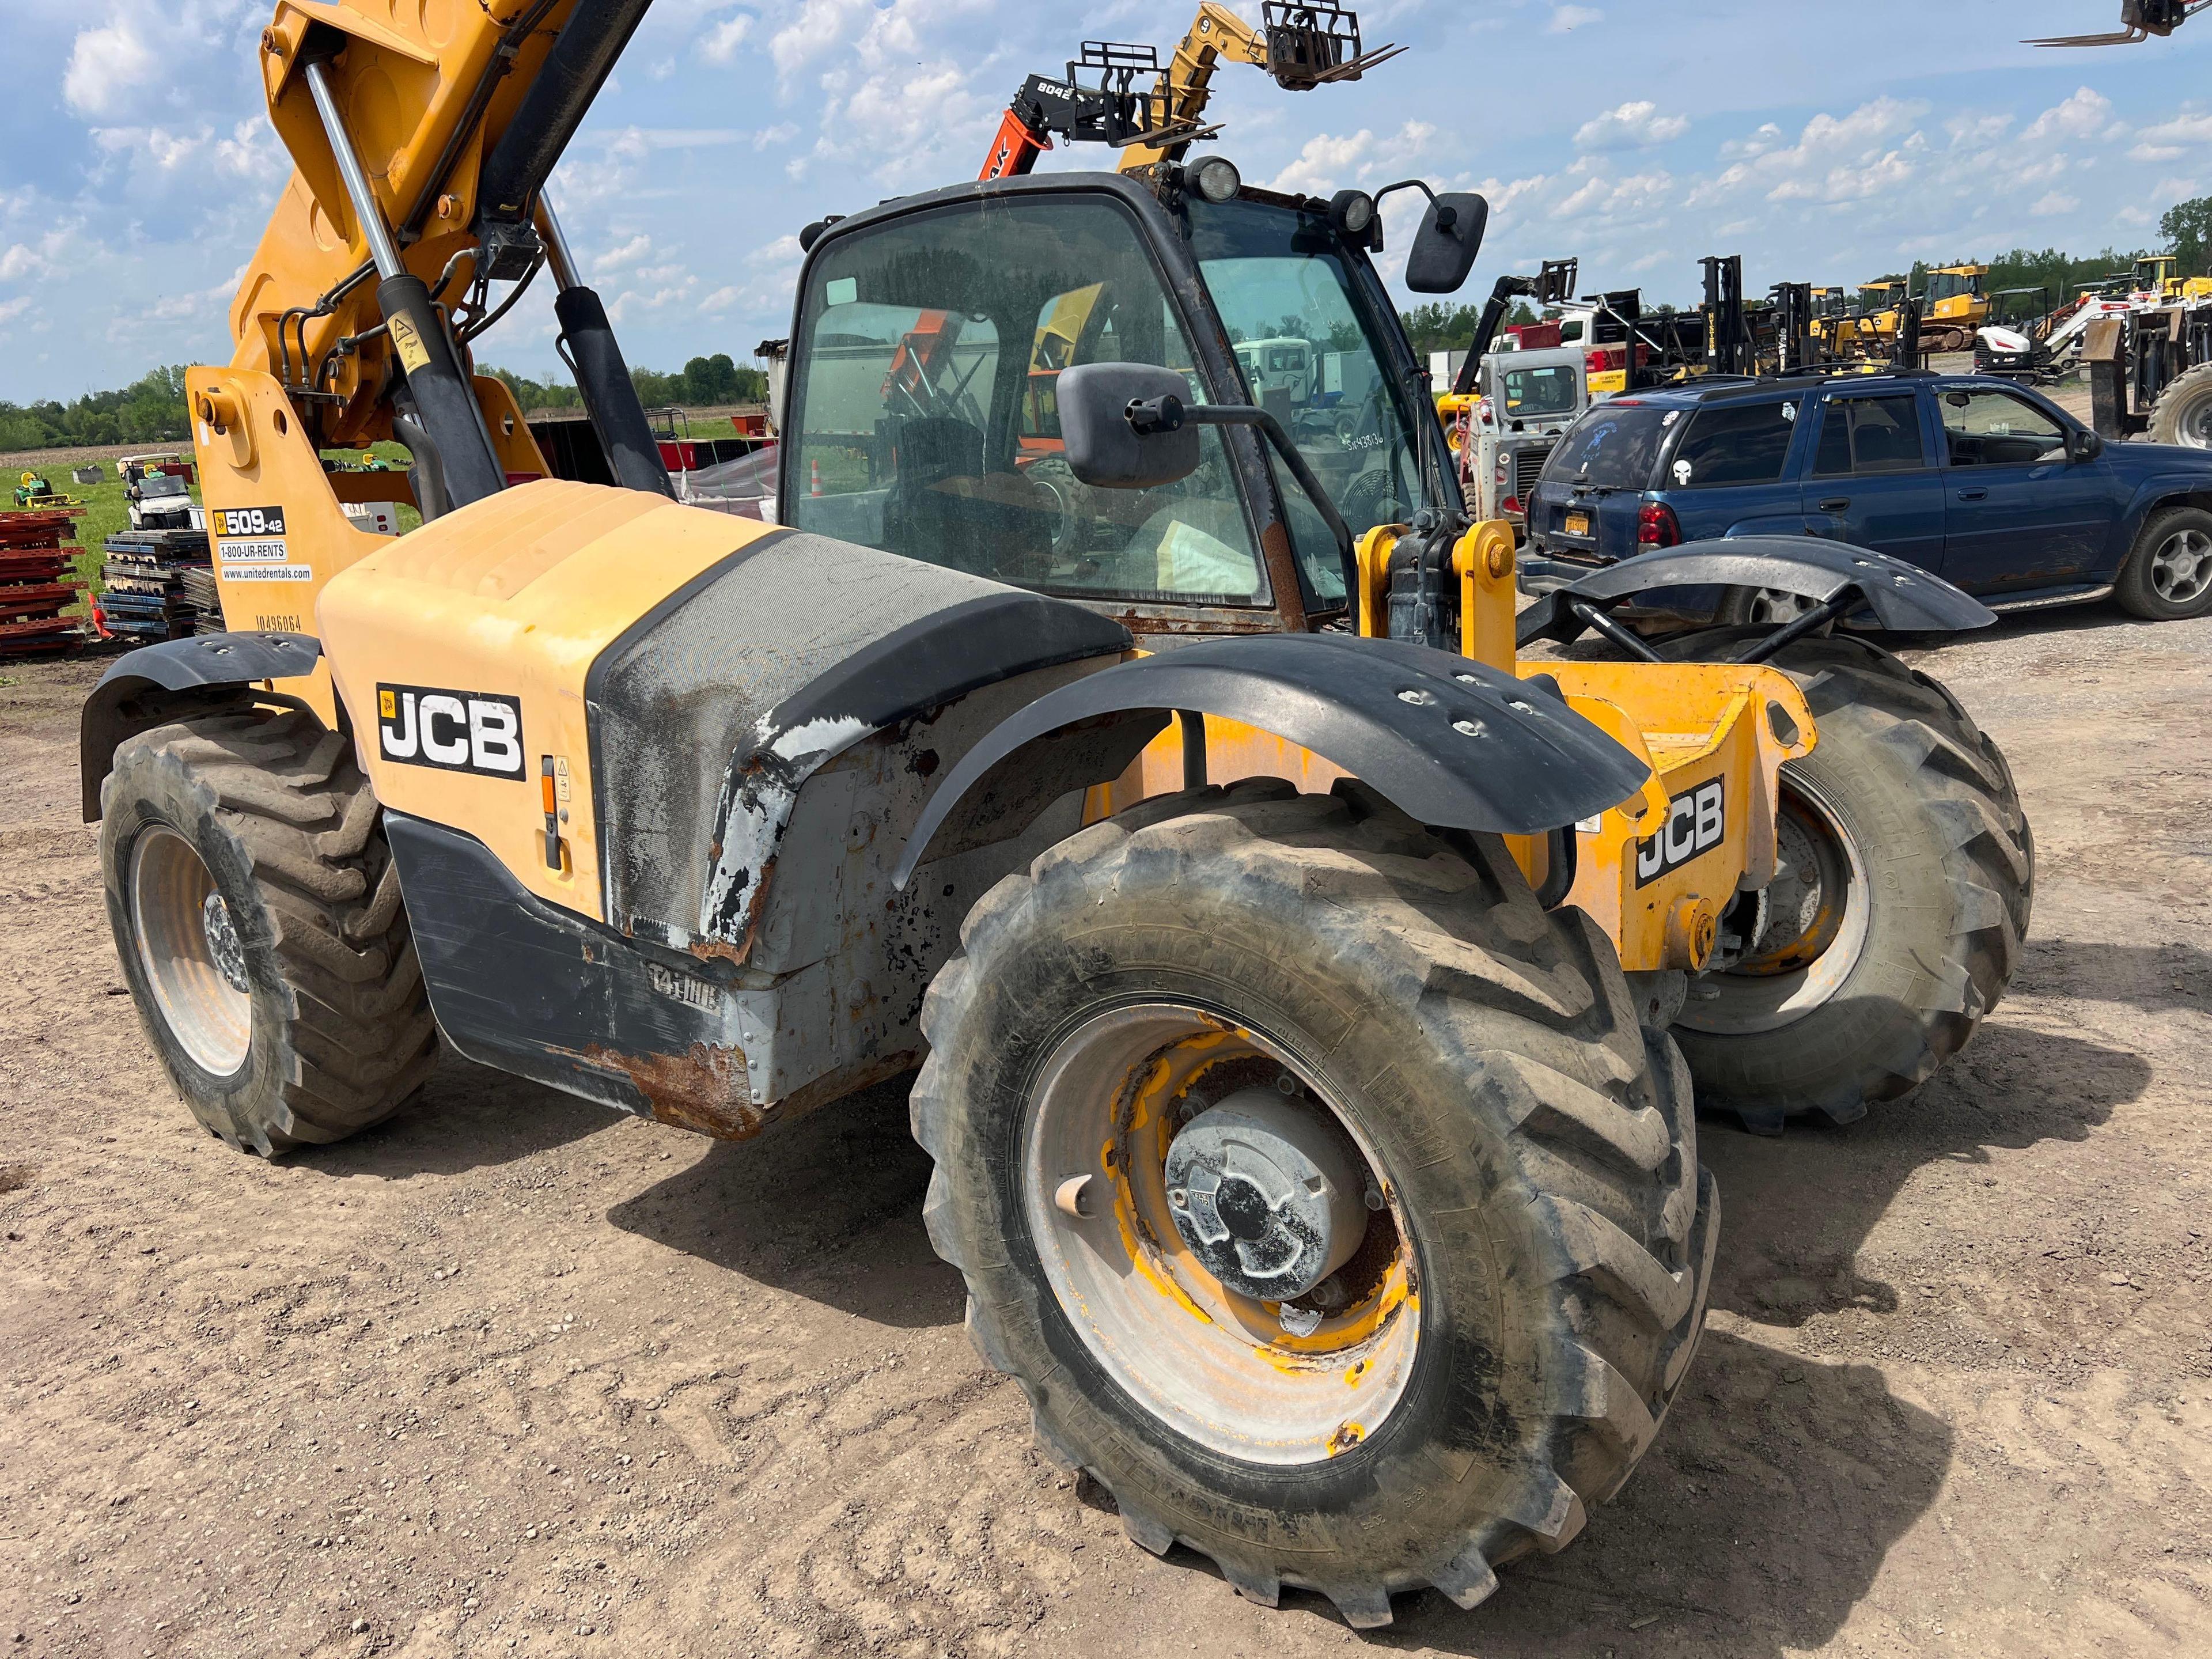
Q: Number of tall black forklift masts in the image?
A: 3